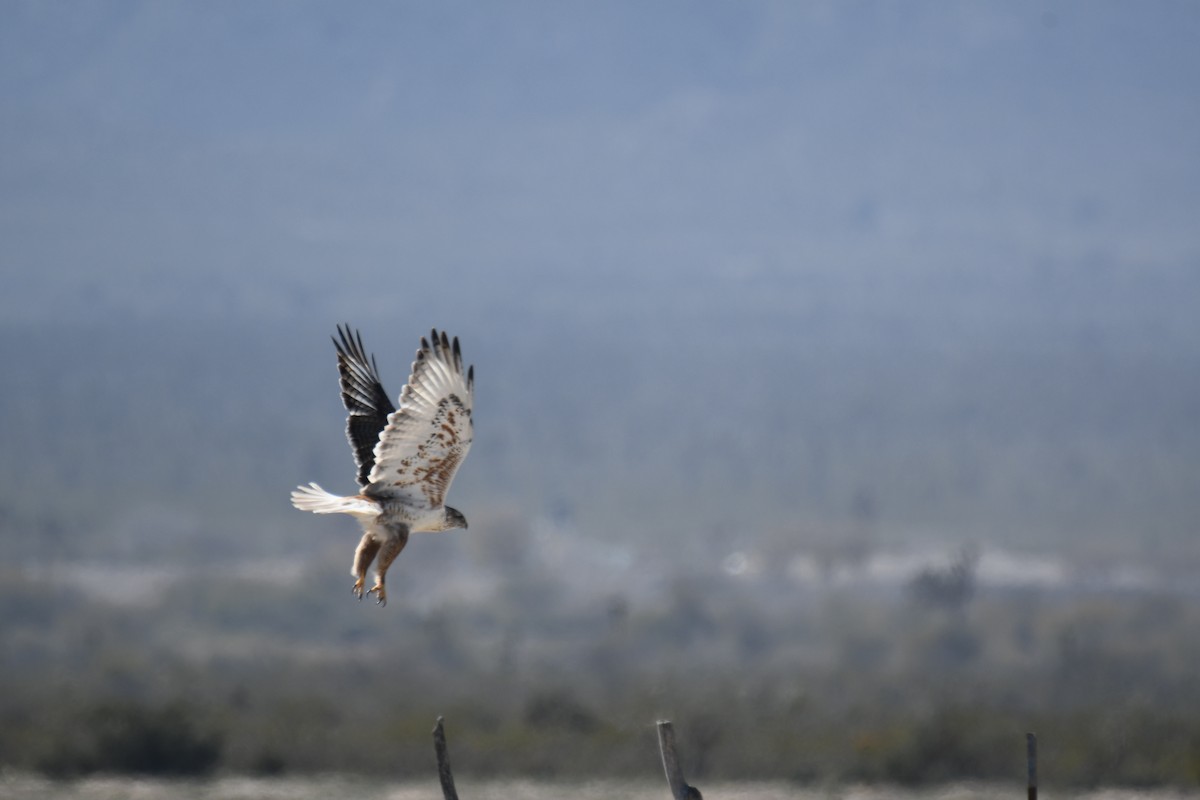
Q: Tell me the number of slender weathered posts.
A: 3